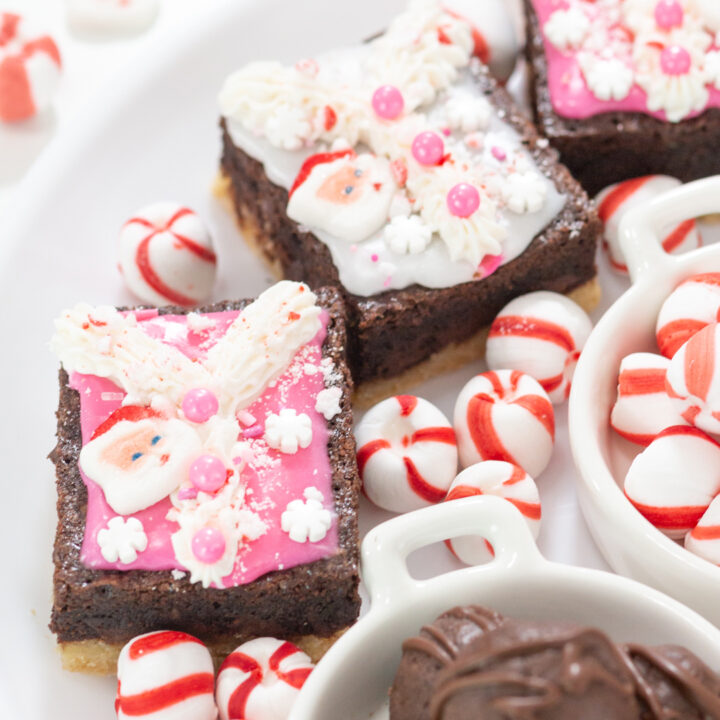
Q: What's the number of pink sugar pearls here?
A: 8